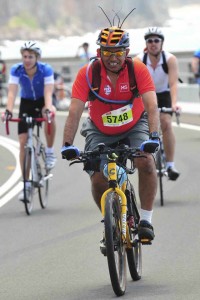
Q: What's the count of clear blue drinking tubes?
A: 1